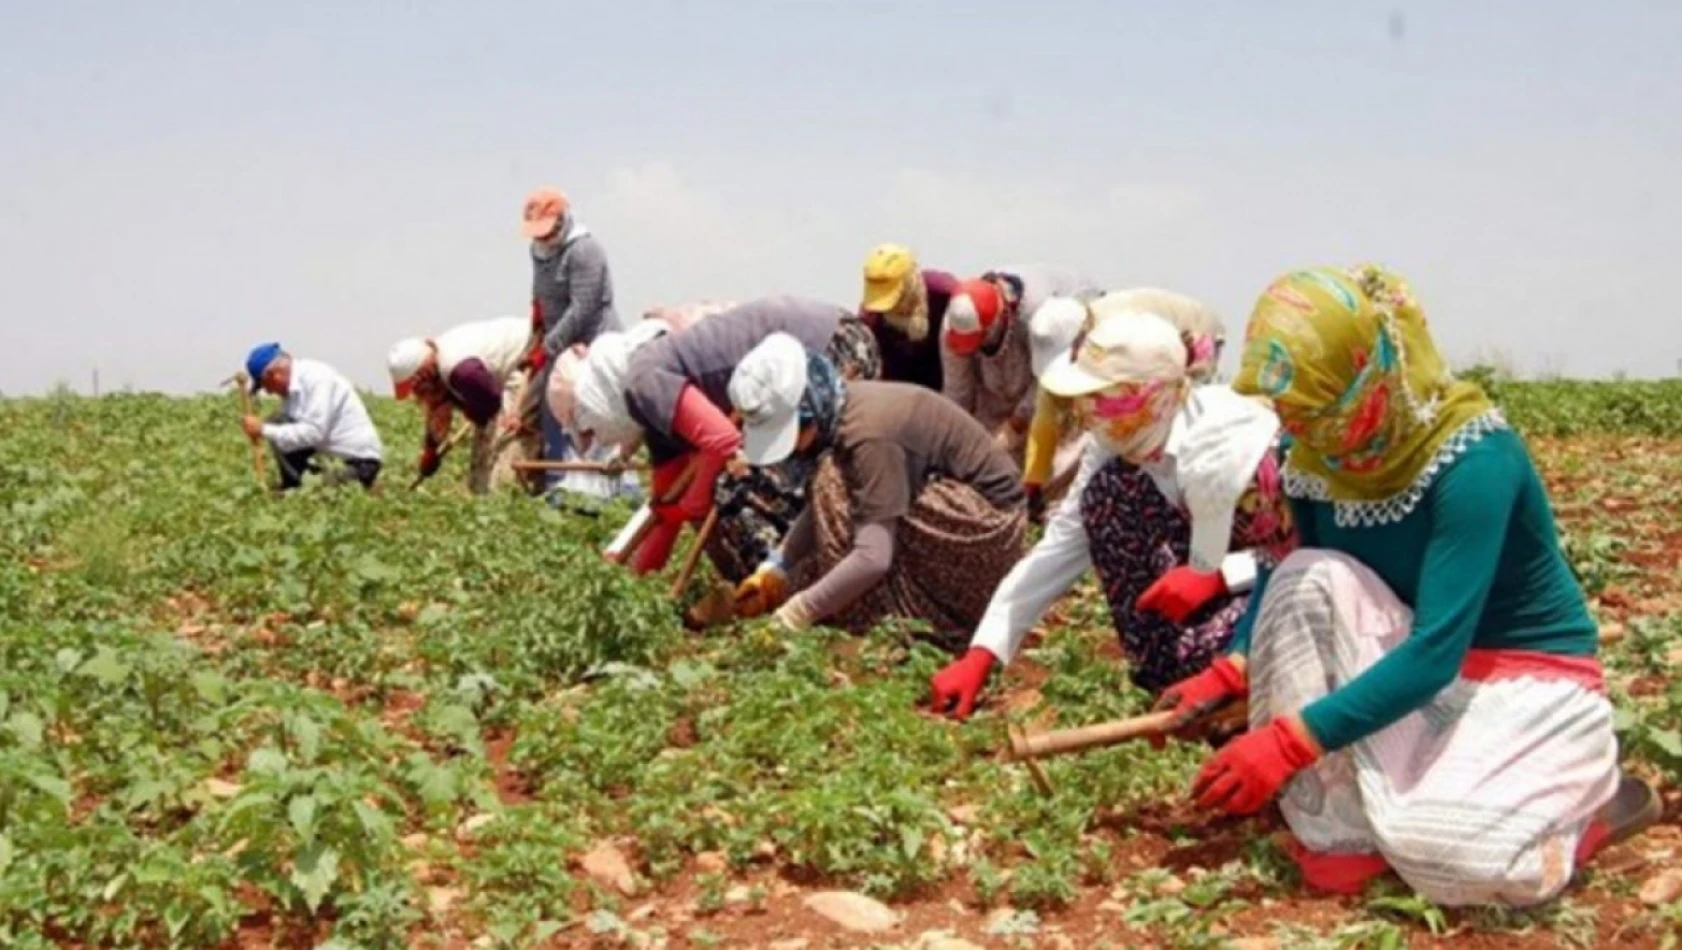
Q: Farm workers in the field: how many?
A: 11